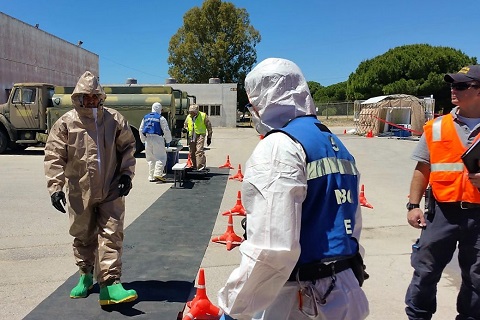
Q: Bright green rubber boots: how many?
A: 2